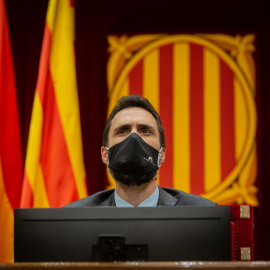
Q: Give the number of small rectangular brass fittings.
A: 2